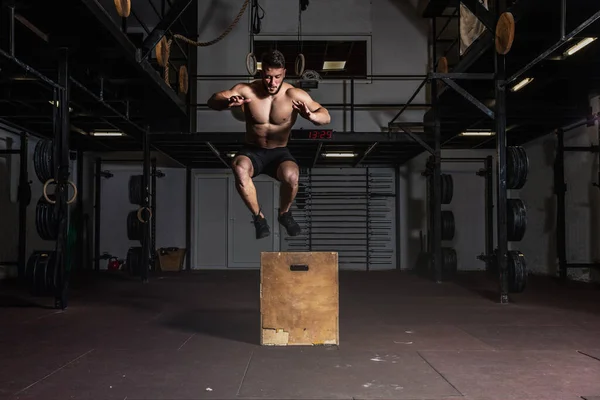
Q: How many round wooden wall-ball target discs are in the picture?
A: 5